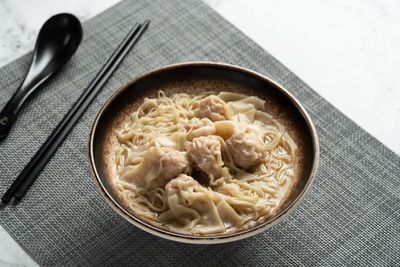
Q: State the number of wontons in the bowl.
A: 6